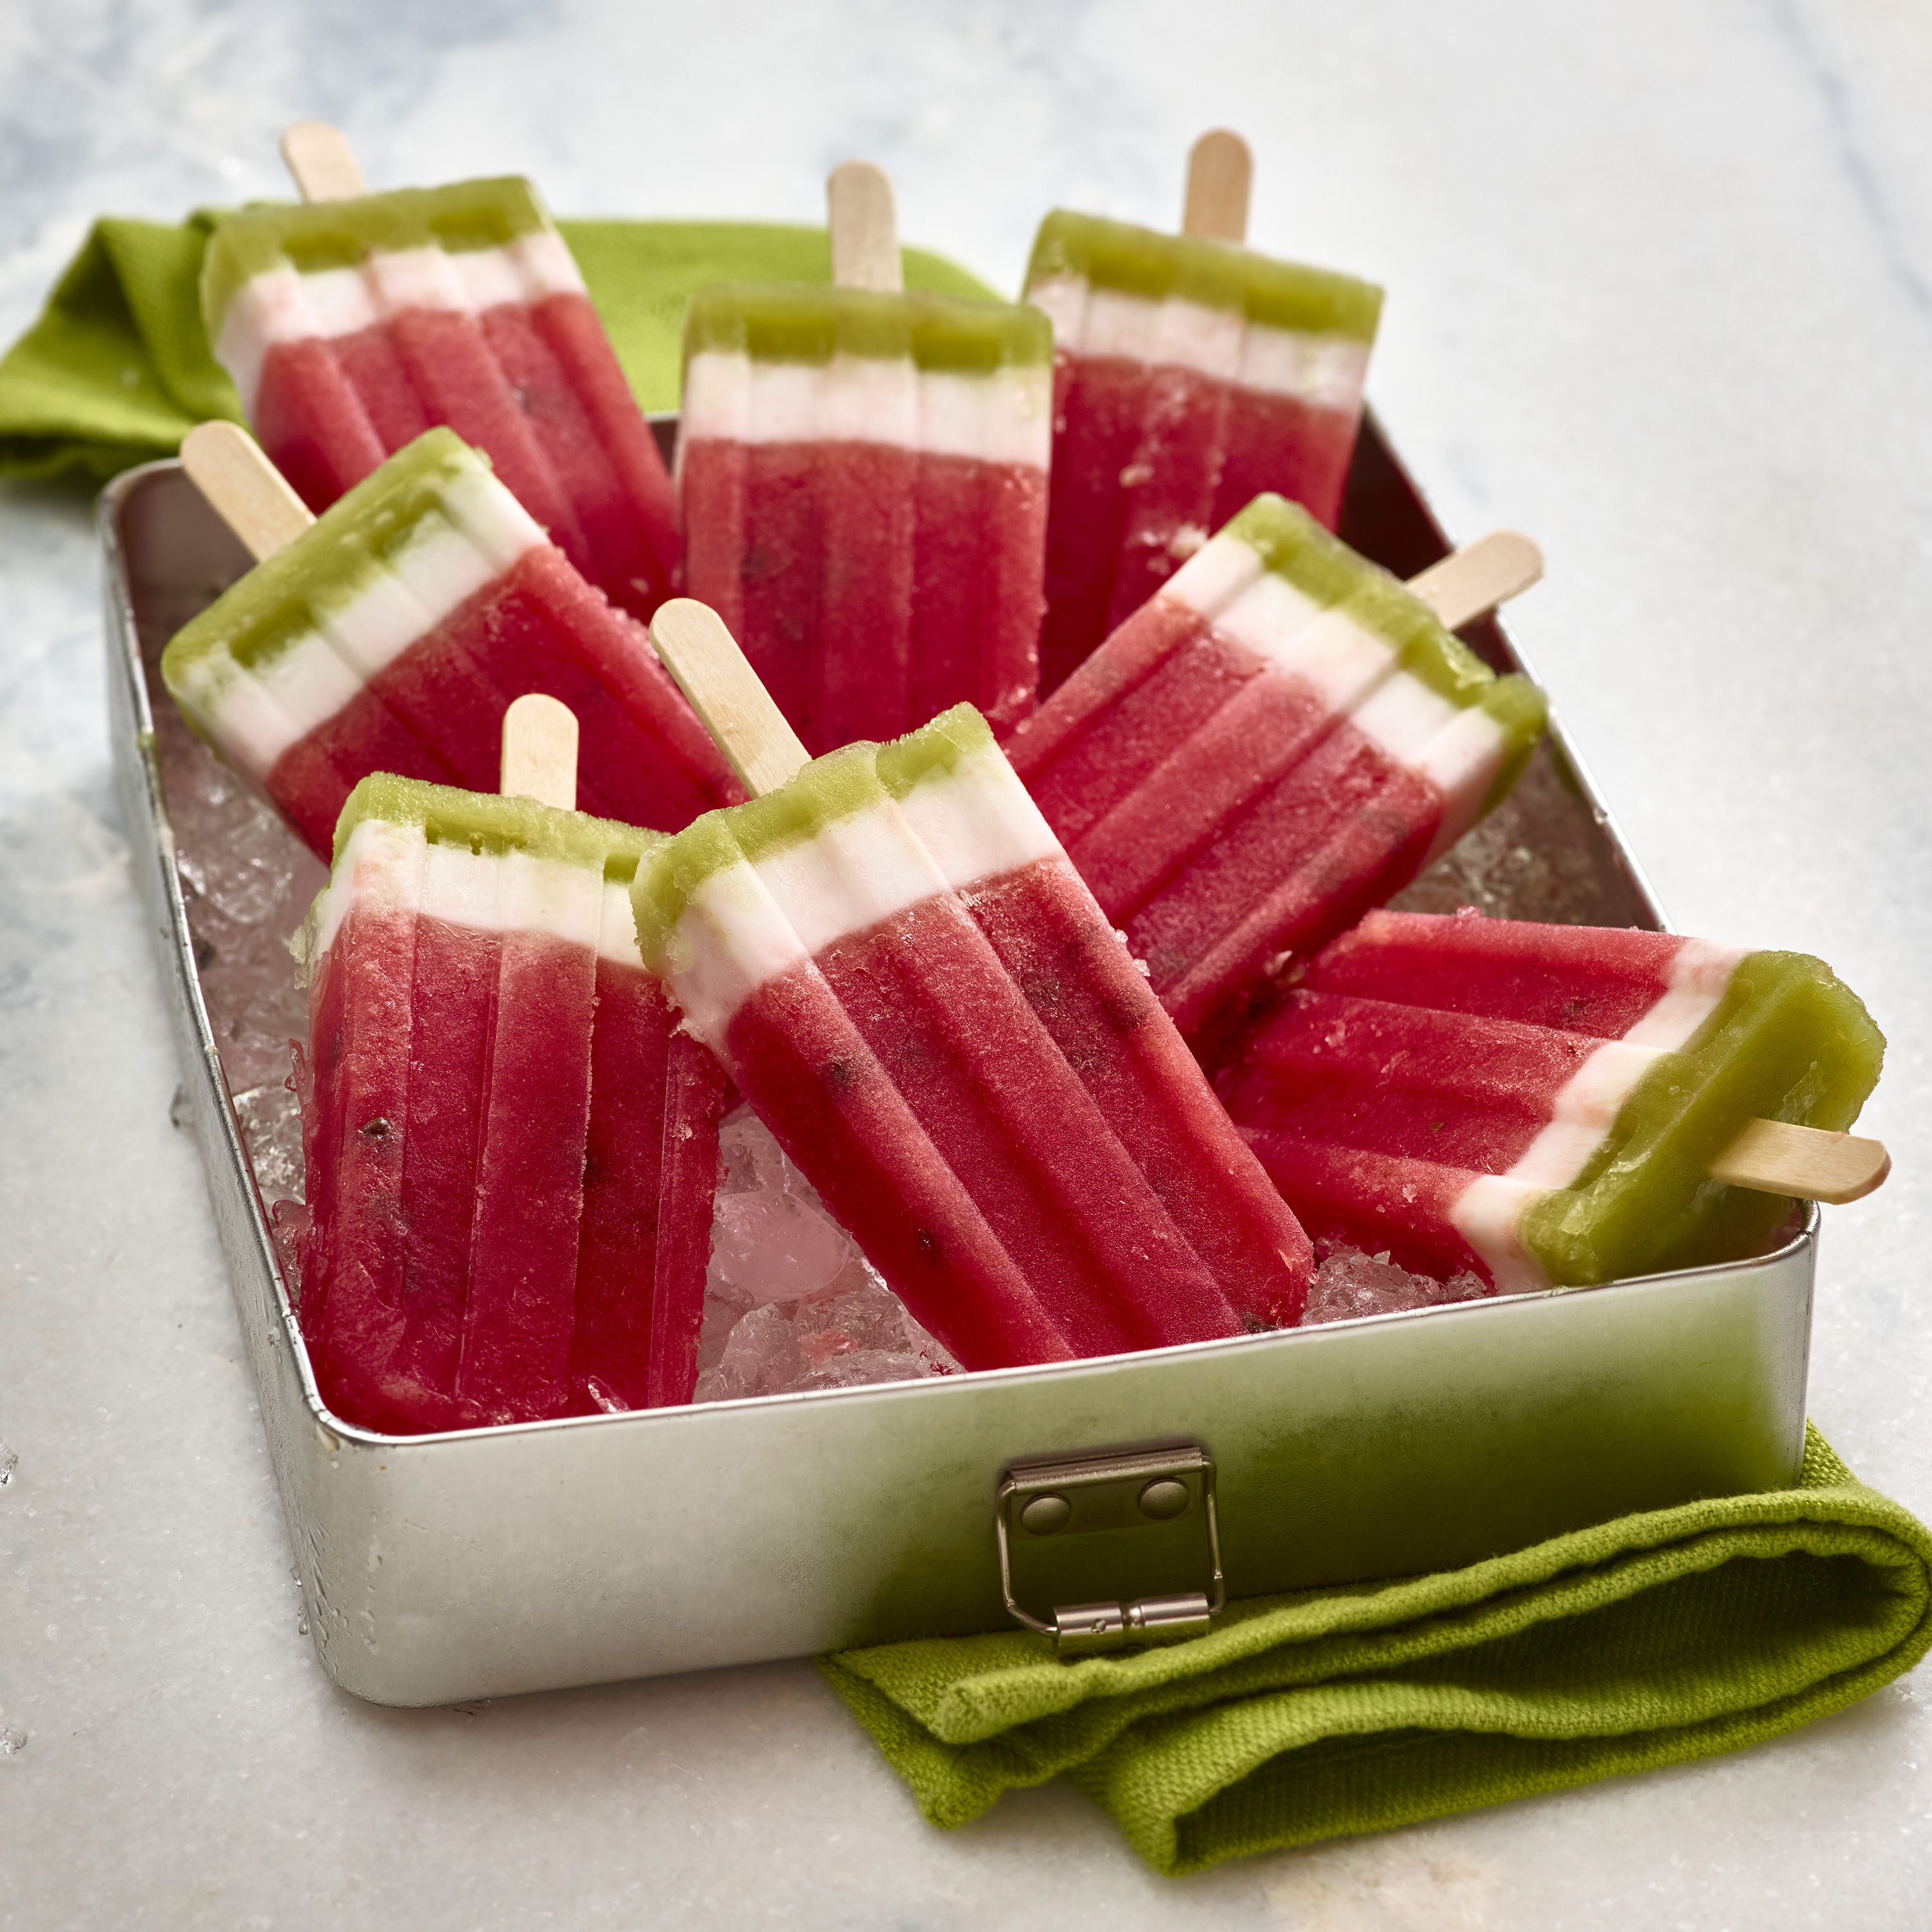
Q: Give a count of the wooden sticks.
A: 8